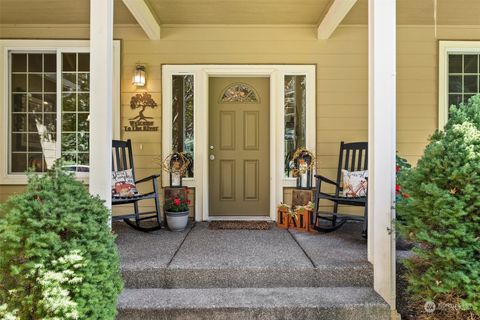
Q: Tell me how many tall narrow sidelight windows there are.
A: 2